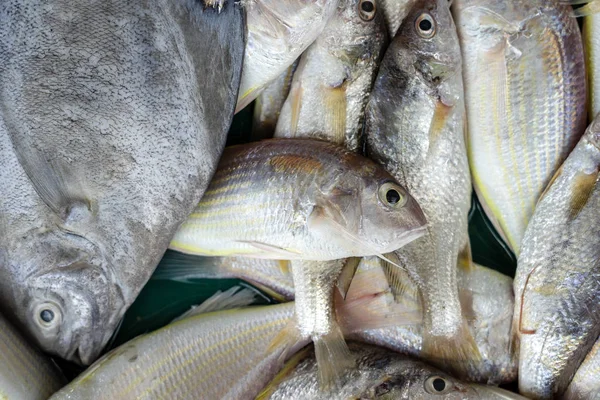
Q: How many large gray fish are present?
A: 1